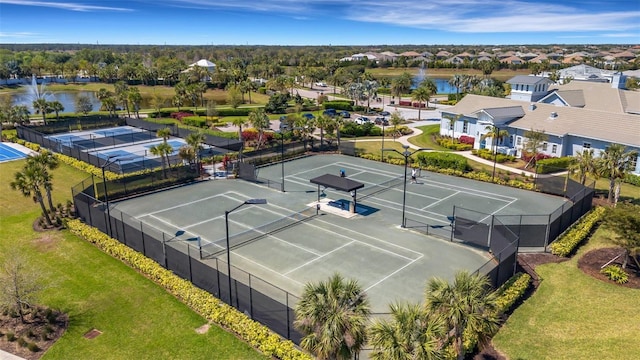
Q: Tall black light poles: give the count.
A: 6